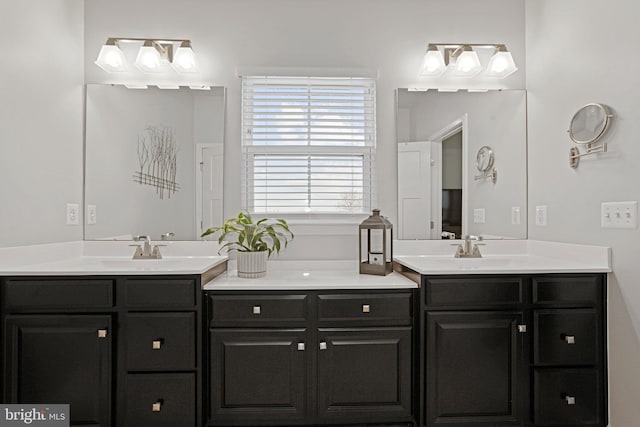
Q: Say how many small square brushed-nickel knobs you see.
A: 10